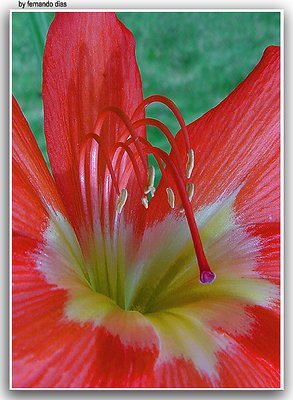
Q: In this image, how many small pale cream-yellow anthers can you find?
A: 6